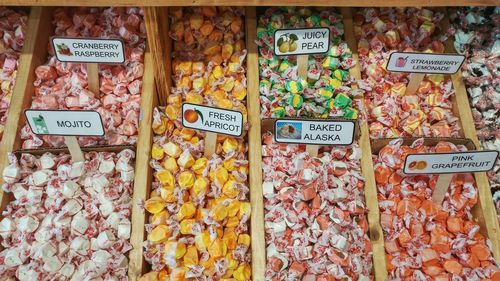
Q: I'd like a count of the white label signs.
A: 7